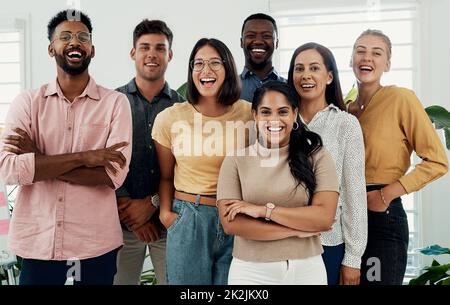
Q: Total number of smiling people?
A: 7